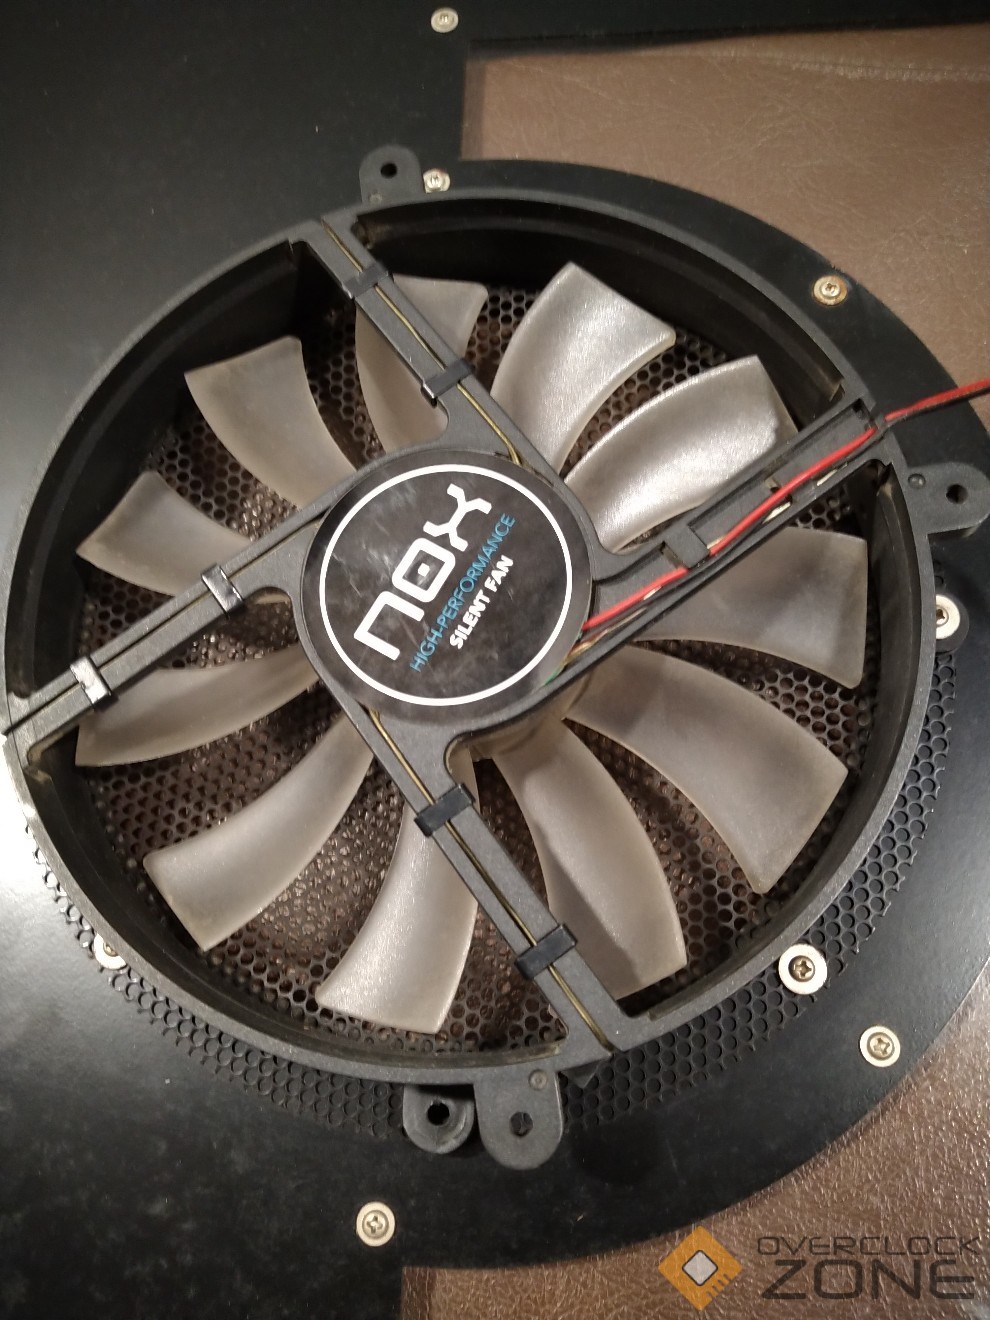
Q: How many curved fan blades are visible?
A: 11